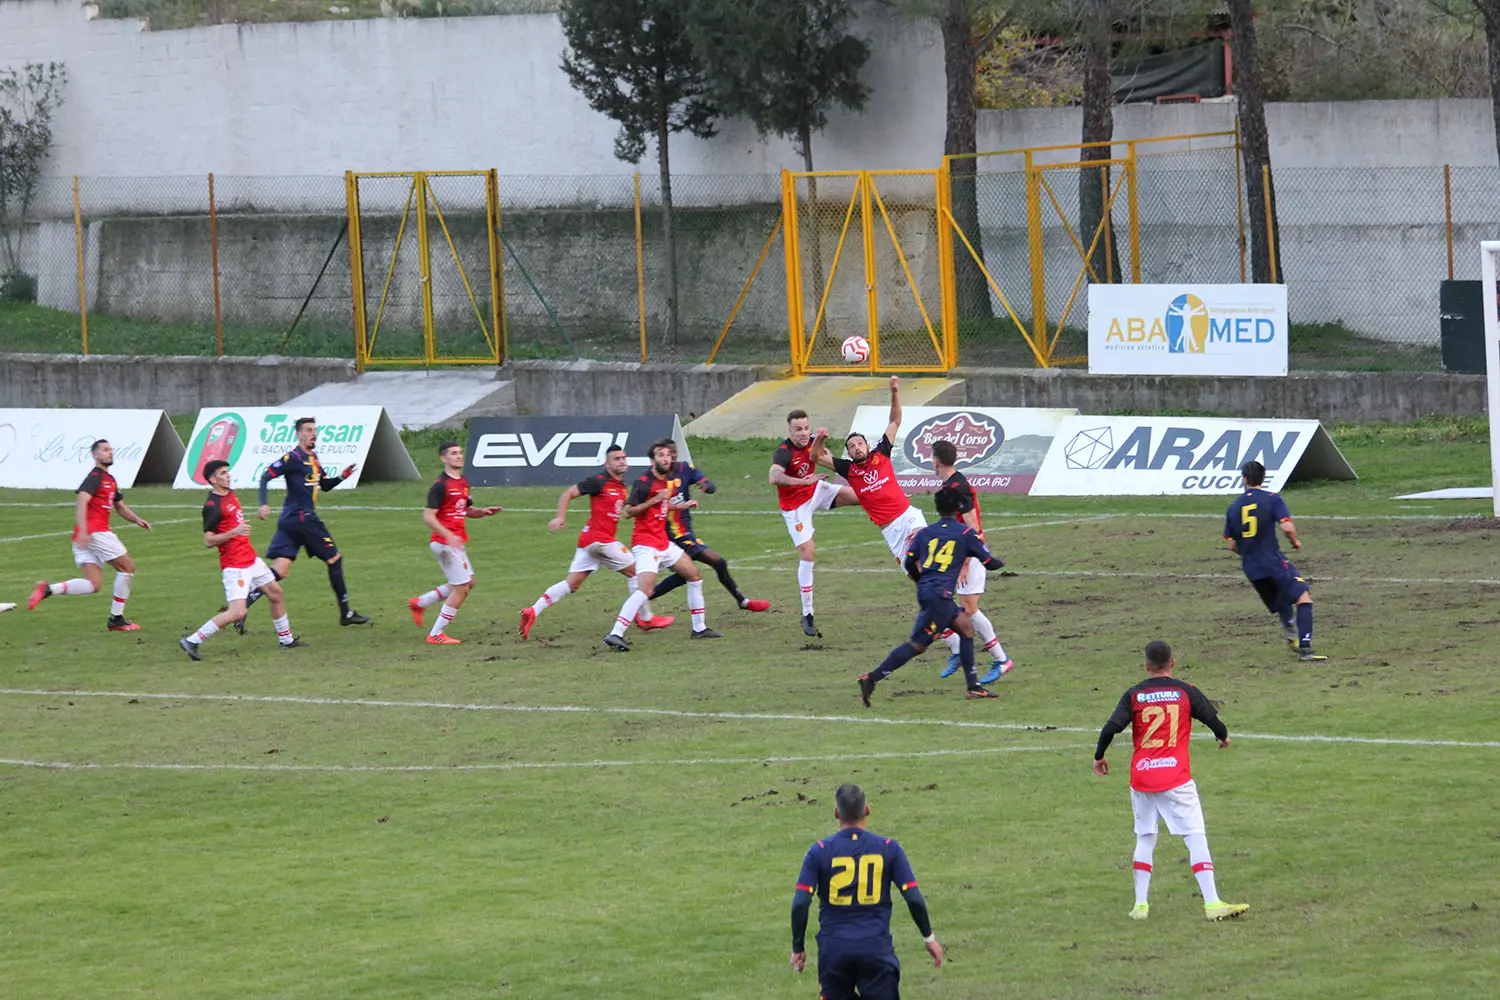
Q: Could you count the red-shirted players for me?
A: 9